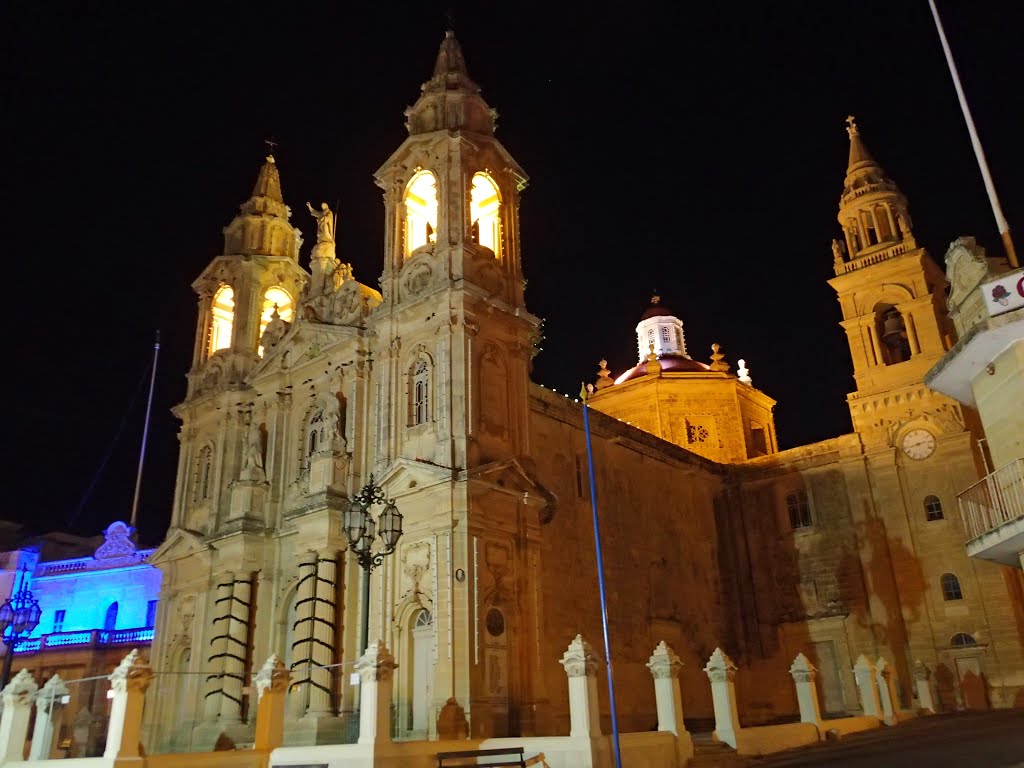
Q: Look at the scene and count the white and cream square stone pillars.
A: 12